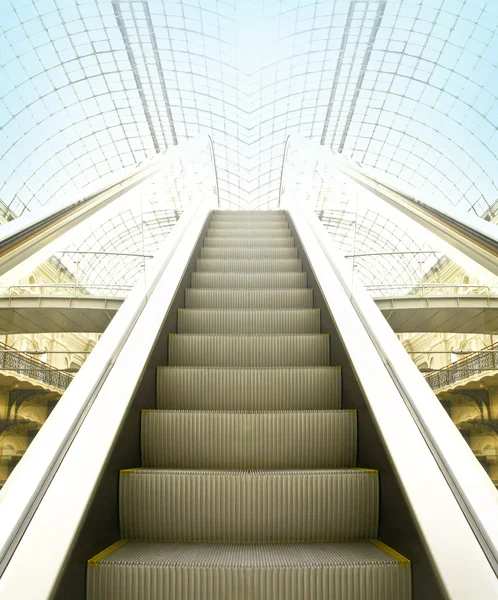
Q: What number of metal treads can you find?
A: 15